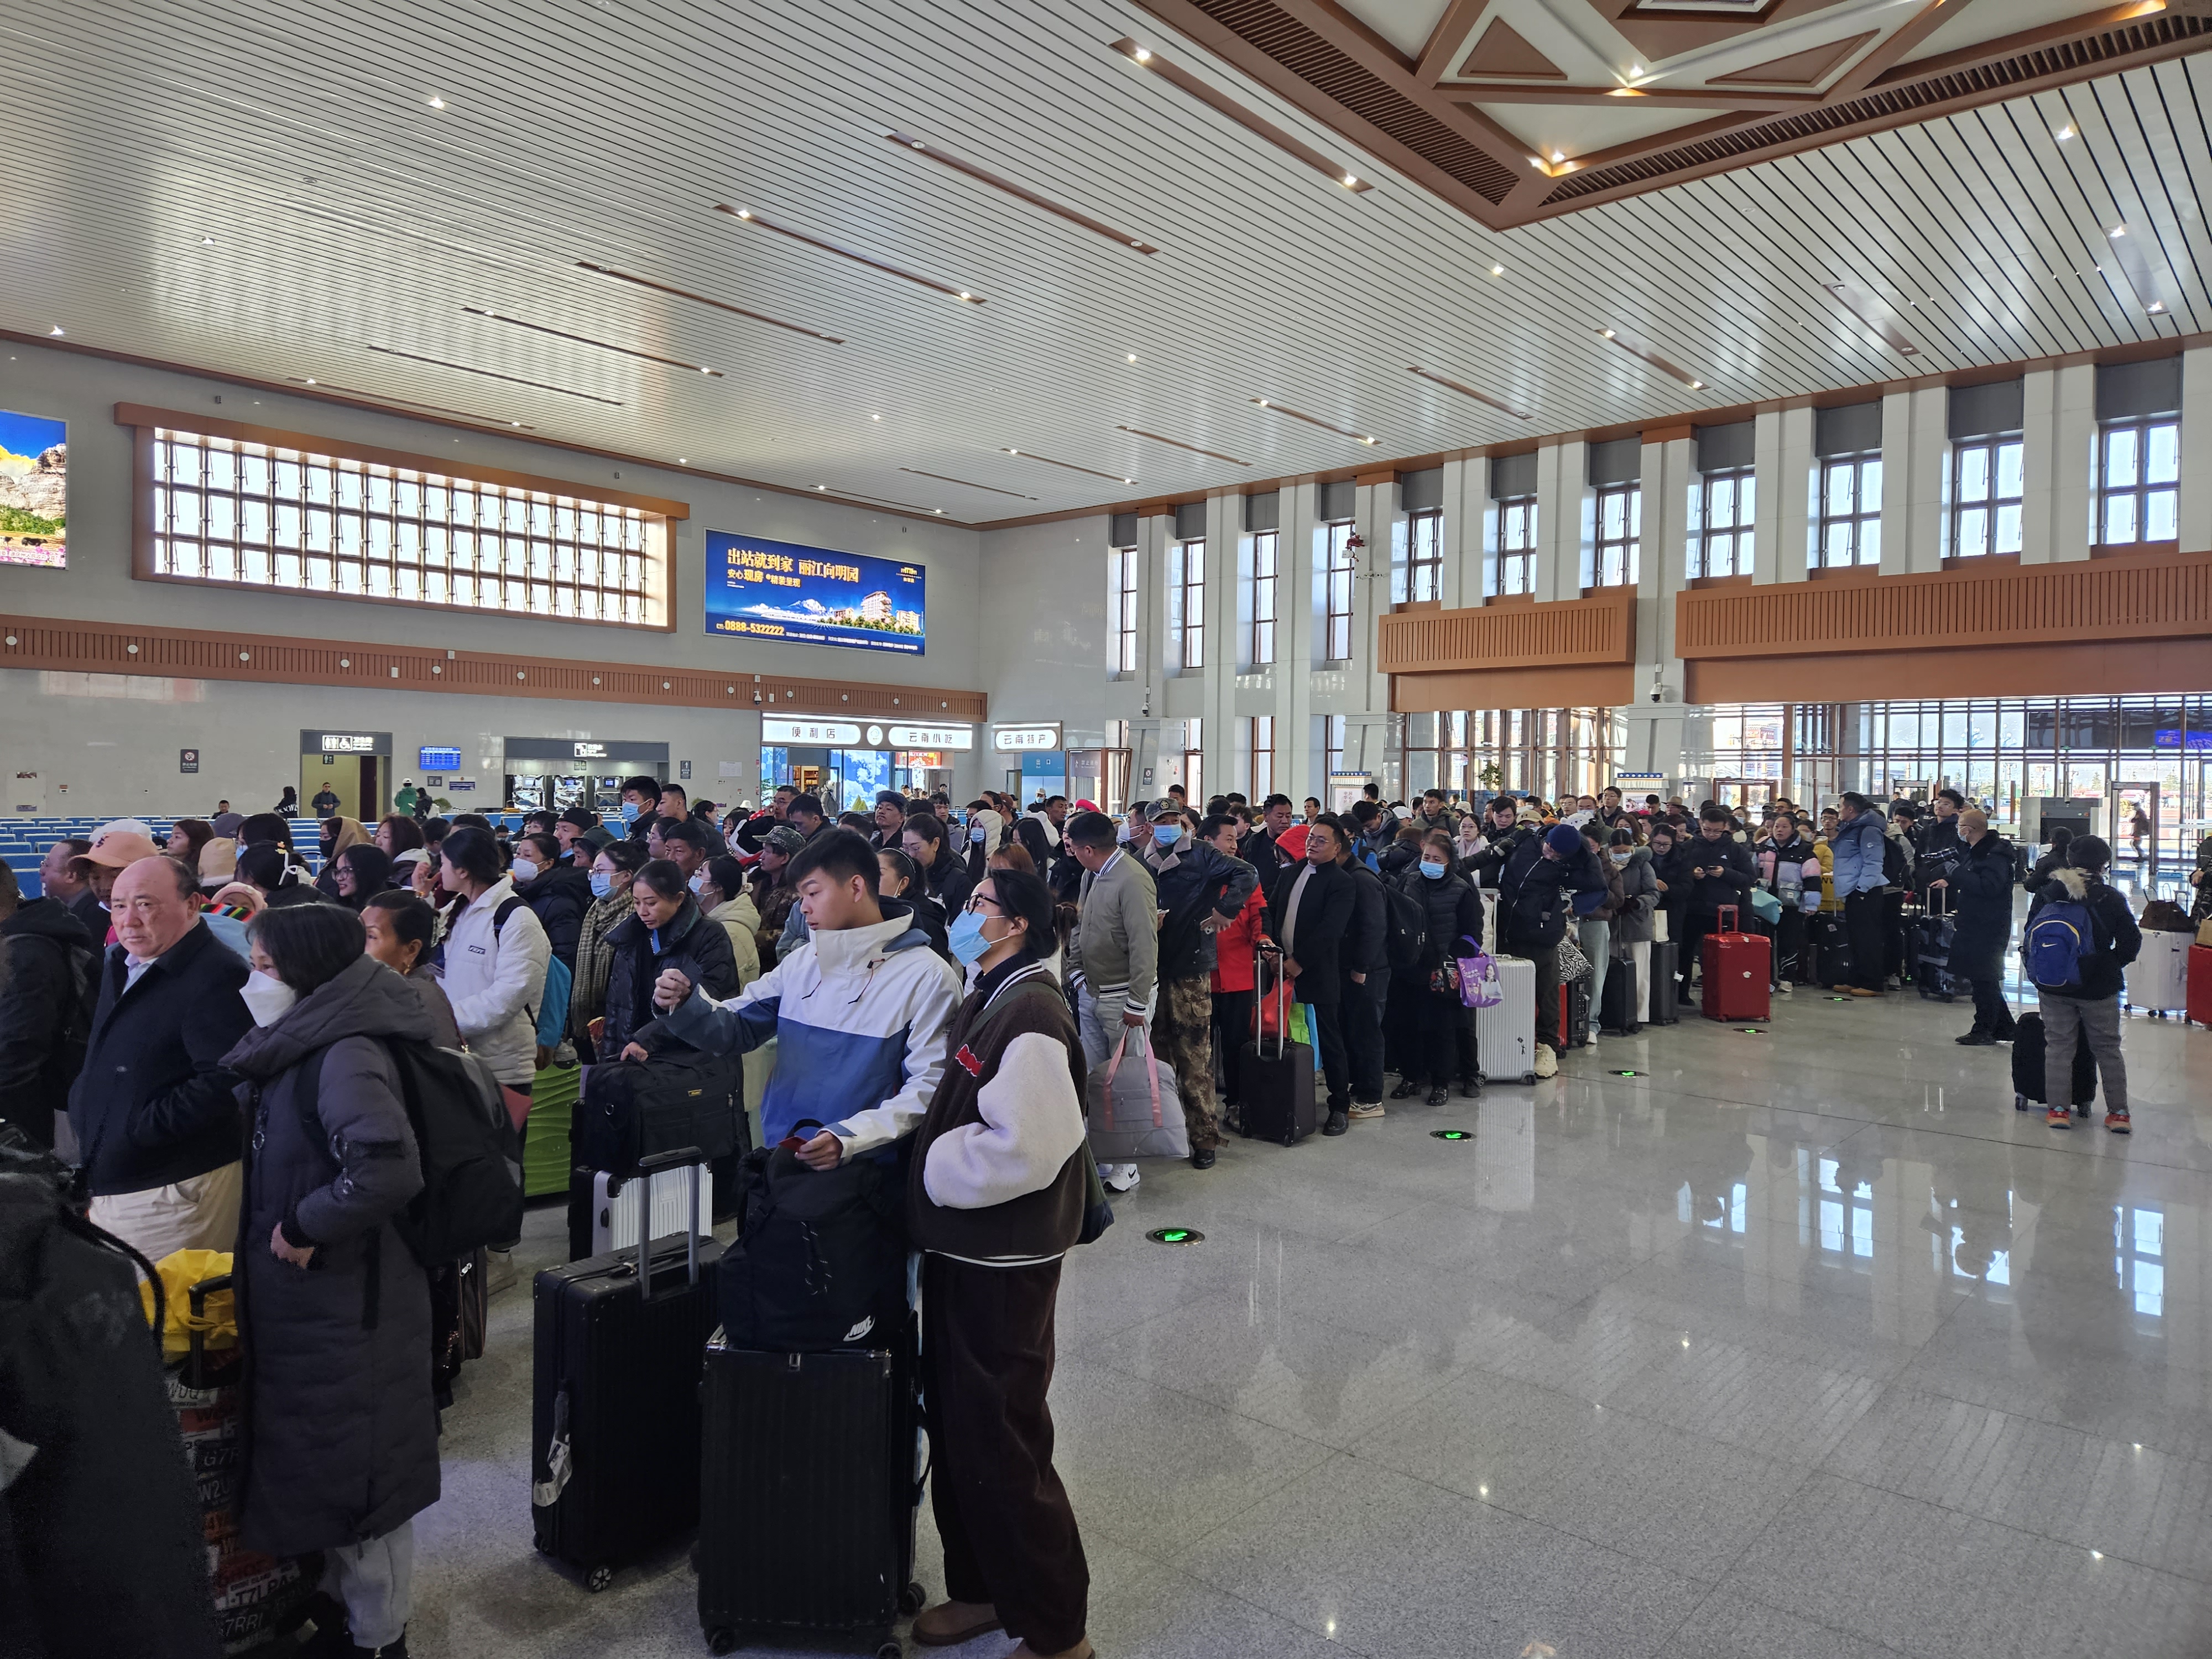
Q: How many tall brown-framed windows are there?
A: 11